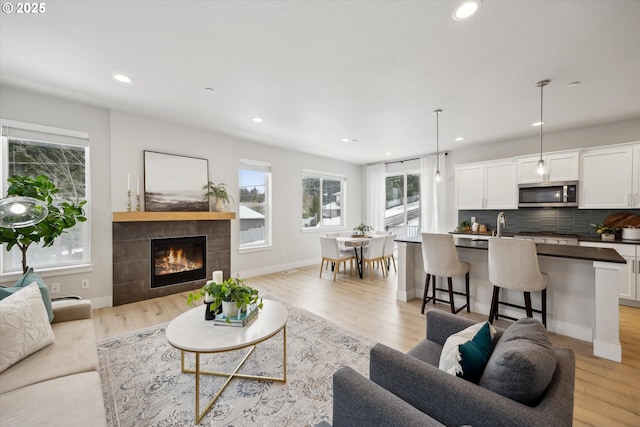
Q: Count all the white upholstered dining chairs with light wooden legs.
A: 6